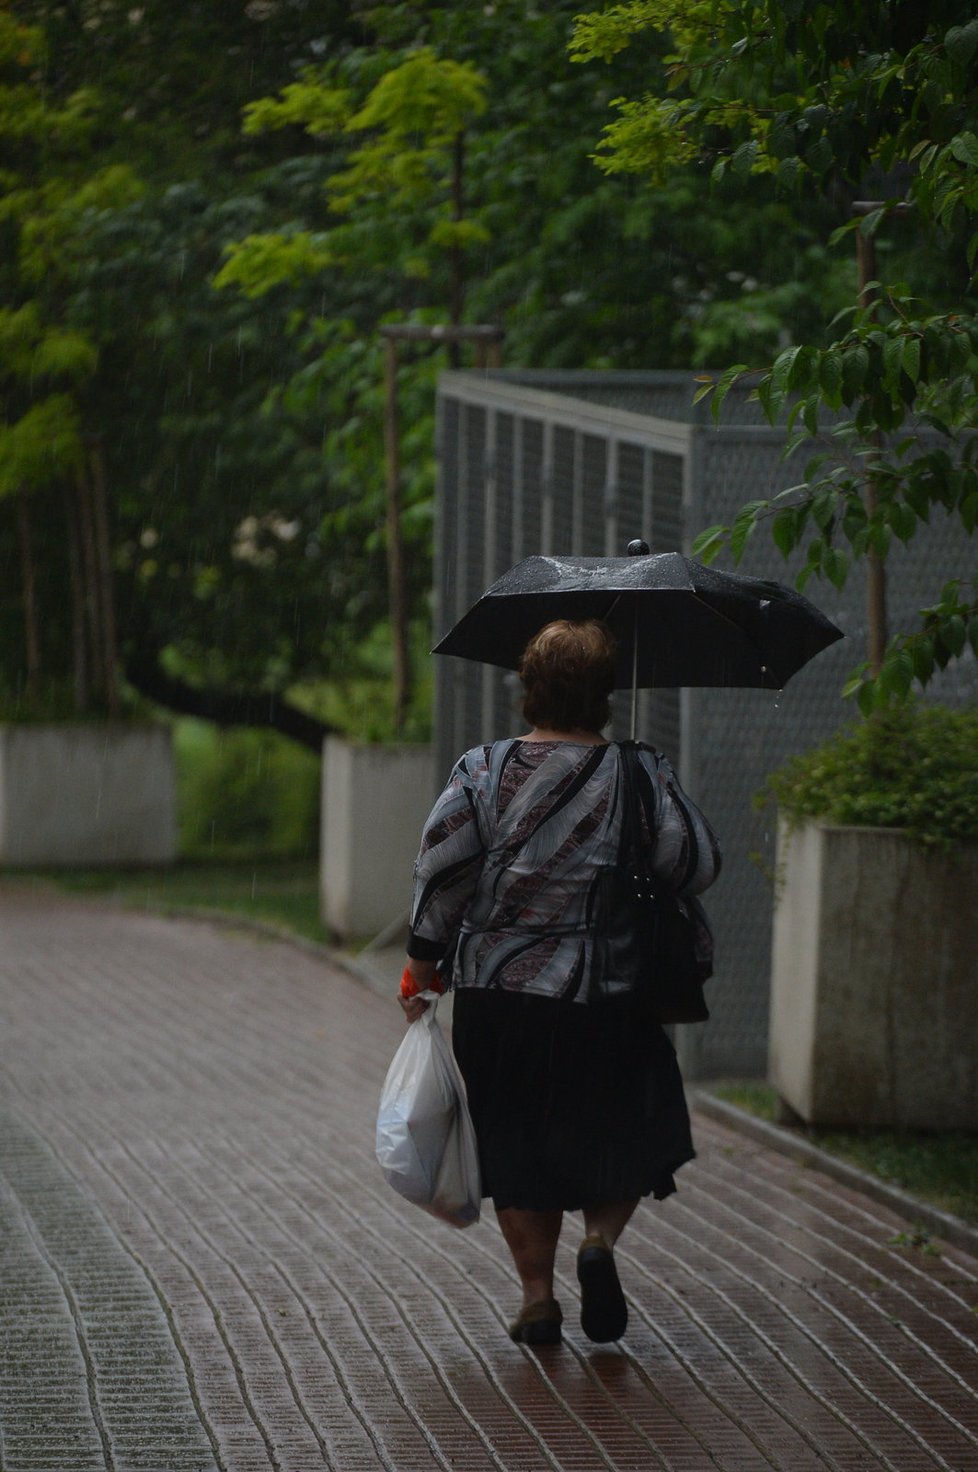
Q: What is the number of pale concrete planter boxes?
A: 3